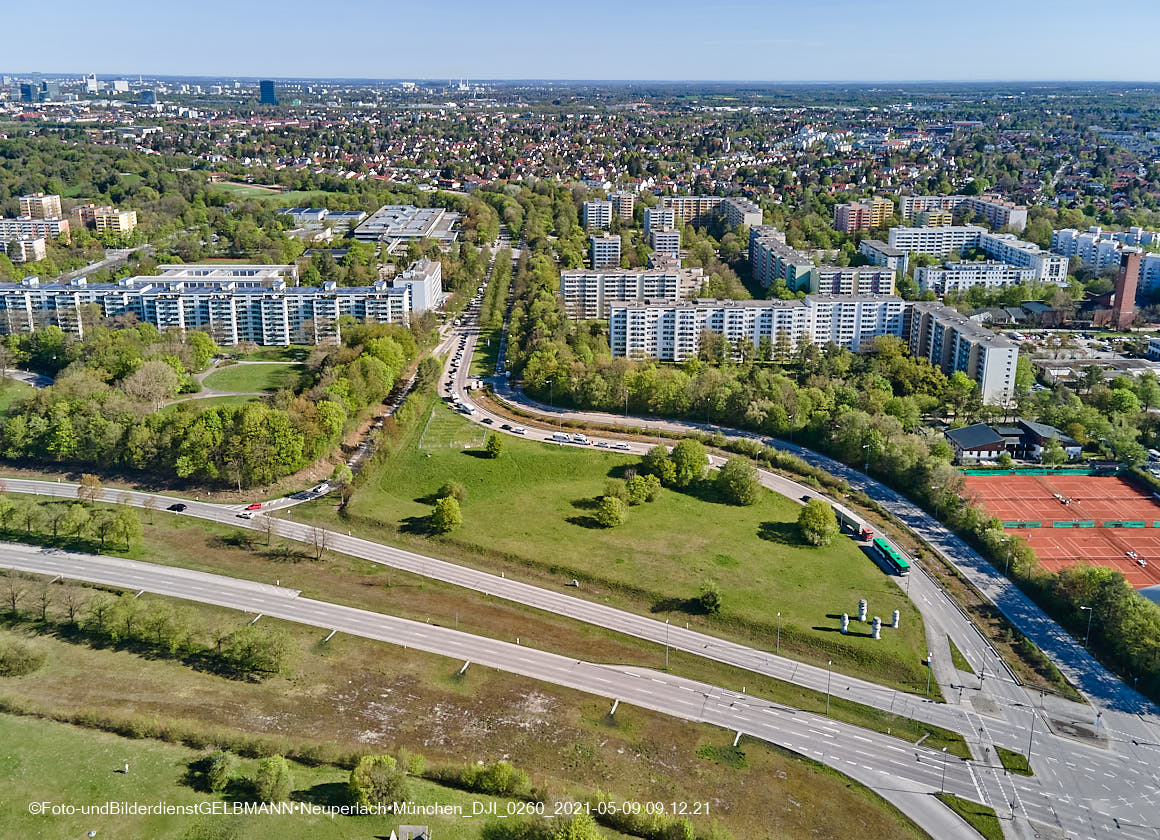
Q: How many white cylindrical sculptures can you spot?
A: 4